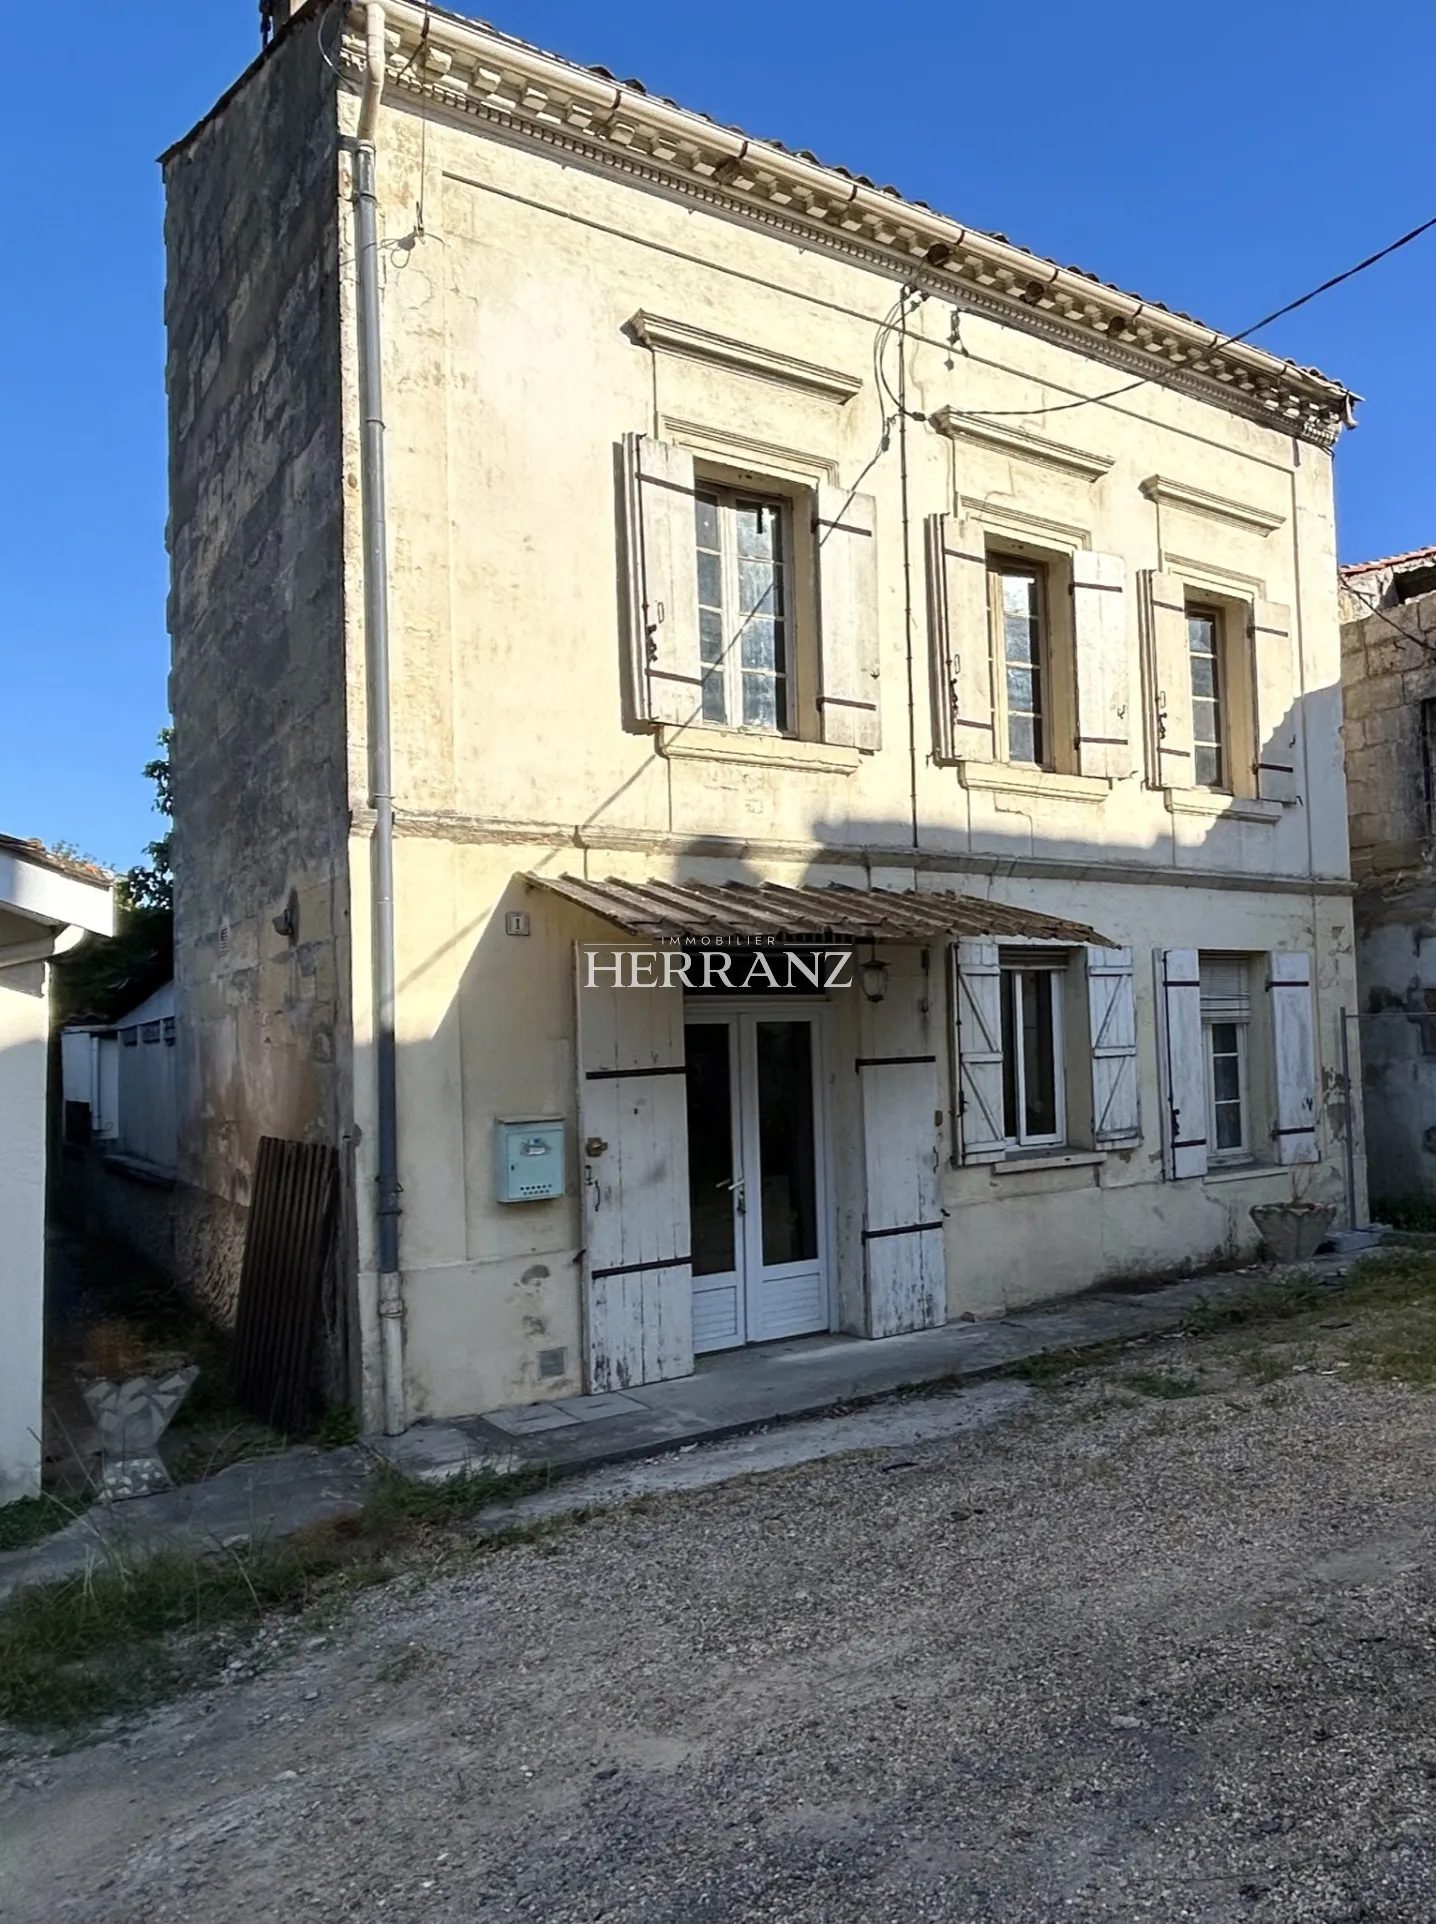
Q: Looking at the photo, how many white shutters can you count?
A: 12